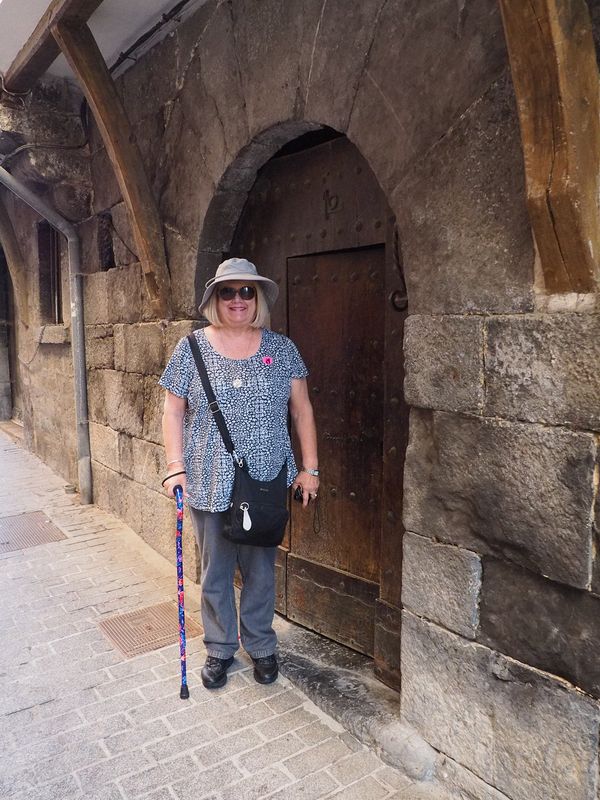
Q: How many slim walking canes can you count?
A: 1